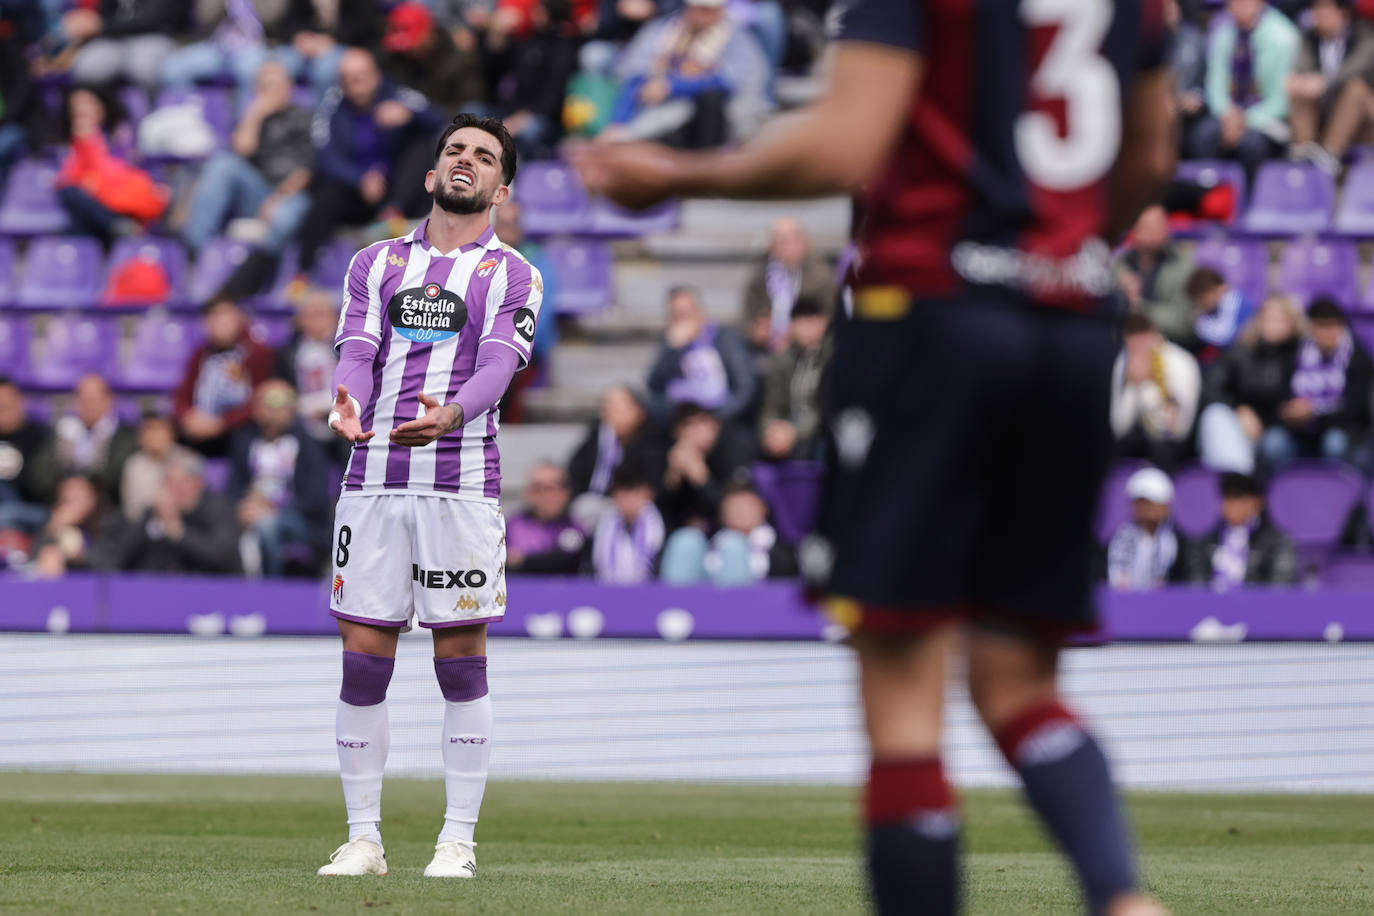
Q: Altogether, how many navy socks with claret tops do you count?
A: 2